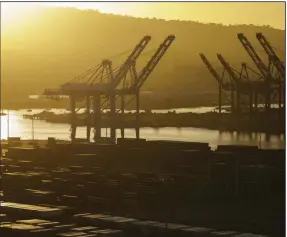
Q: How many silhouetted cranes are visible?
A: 6